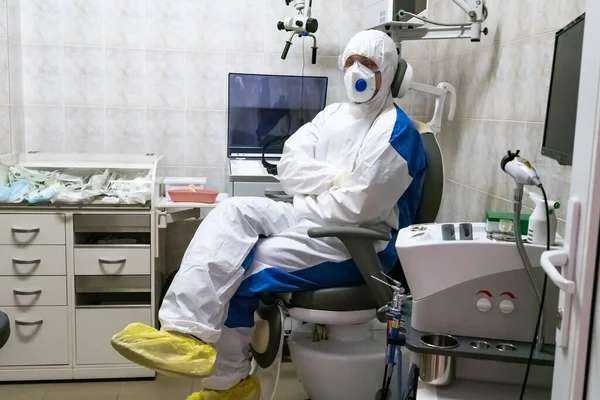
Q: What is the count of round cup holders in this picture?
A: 3